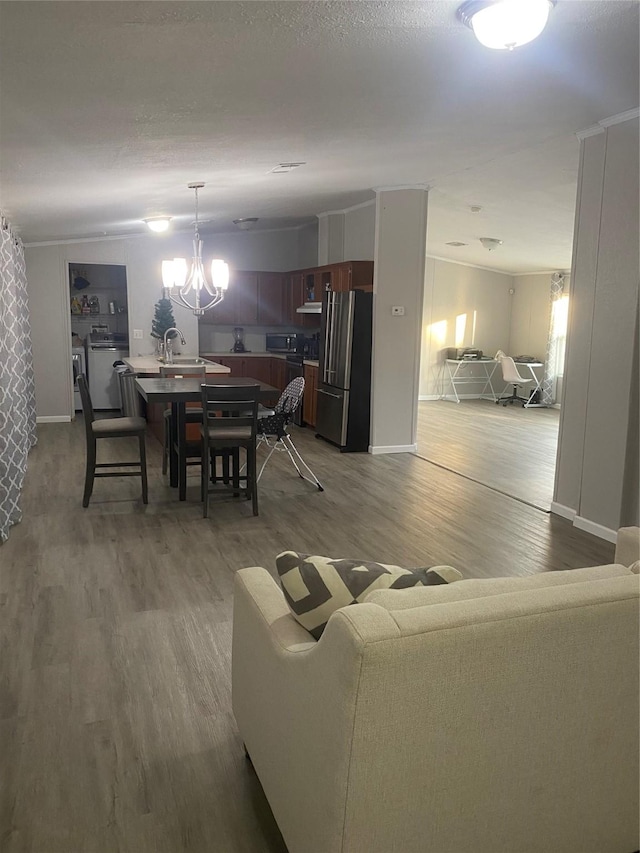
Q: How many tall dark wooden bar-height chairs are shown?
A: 3